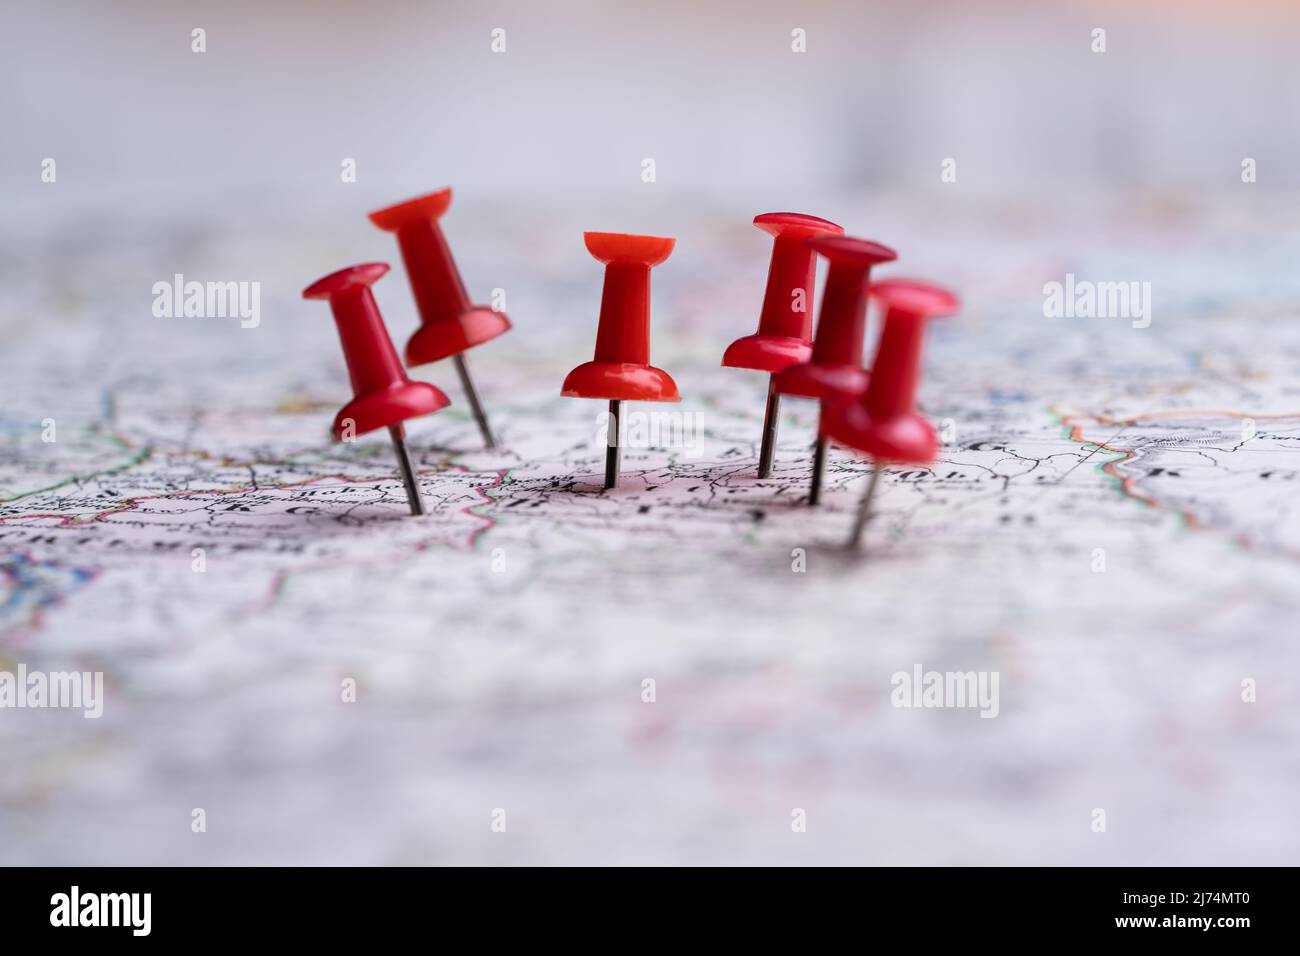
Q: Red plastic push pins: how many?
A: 6